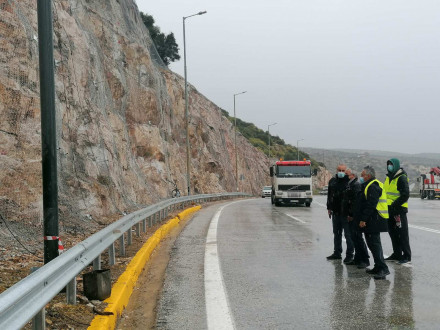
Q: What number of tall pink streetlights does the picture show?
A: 0